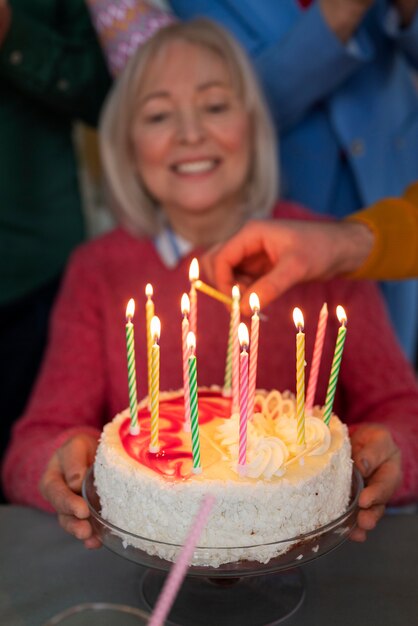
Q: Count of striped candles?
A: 13